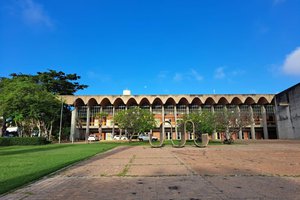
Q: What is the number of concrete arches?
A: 15